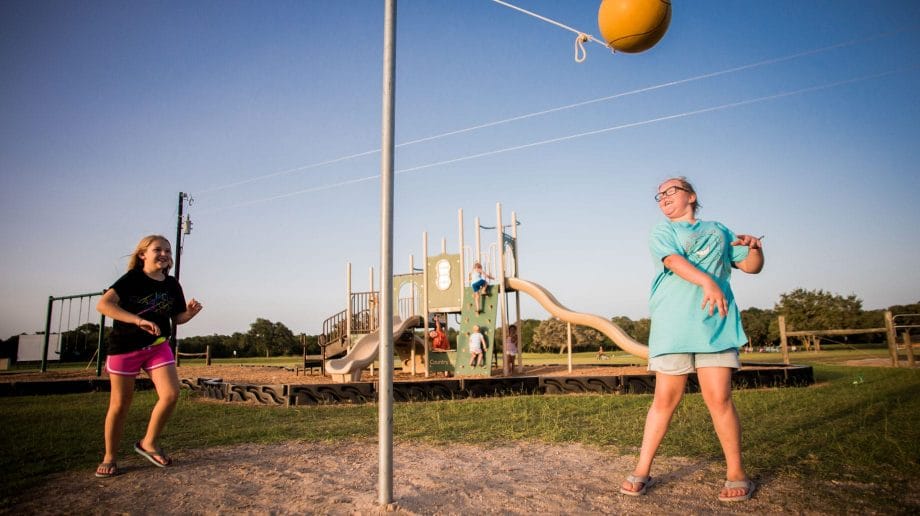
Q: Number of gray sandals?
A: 2